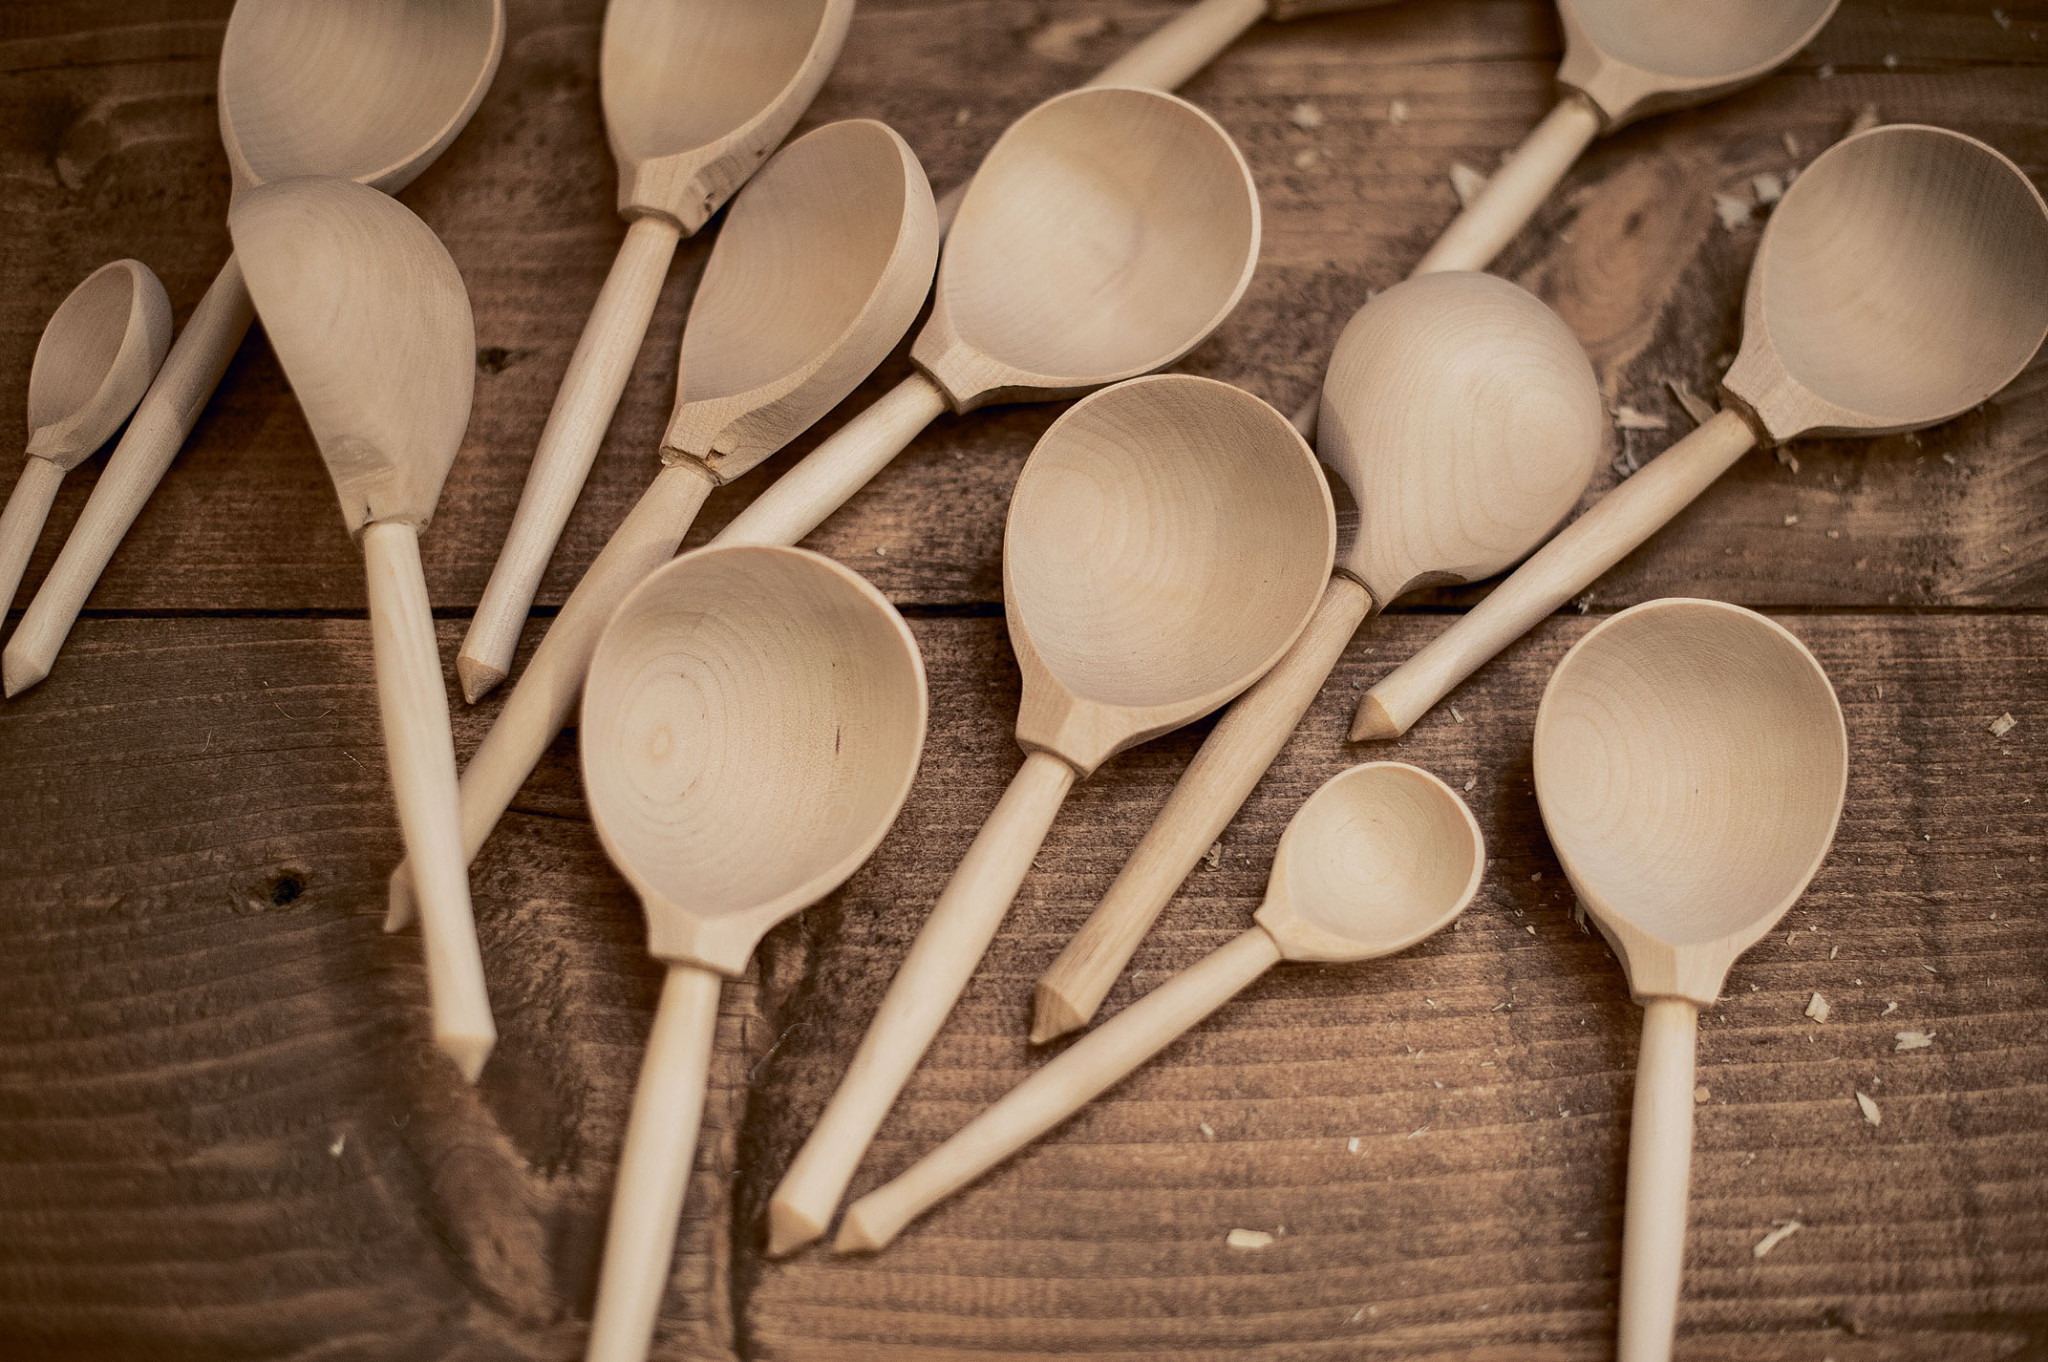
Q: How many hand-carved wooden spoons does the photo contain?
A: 14